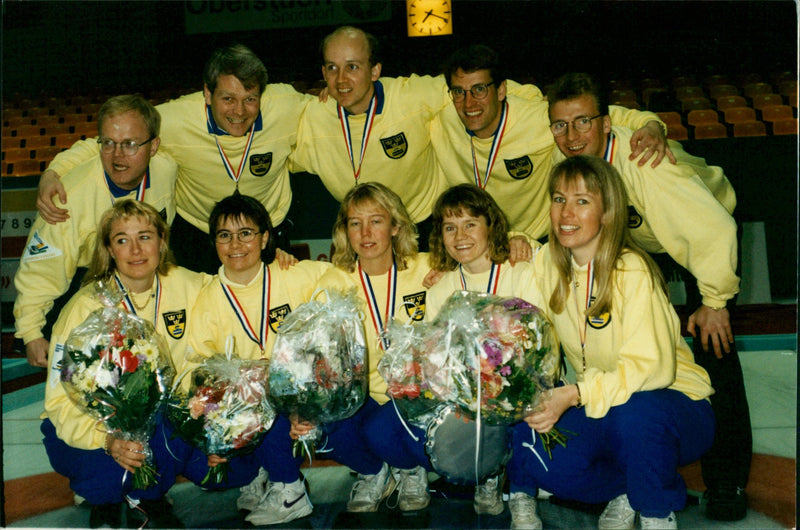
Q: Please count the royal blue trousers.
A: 5